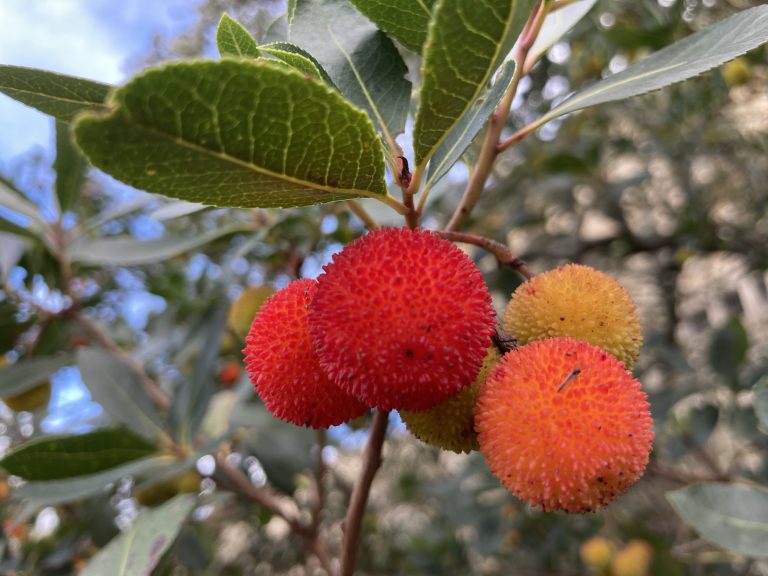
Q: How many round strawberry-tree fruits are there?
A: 5